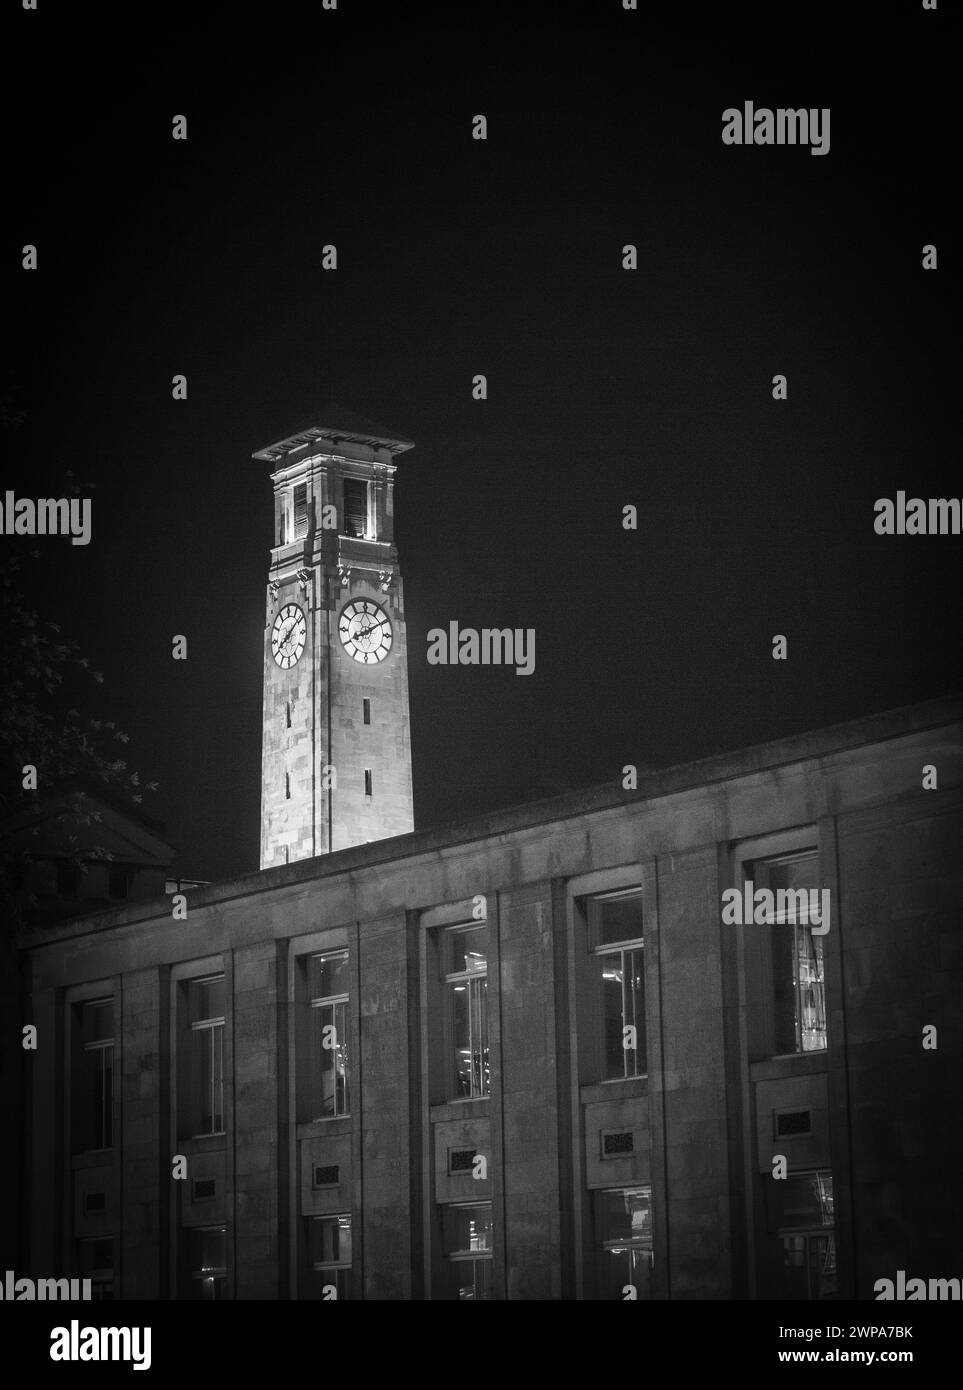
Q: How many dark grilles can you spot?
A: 6